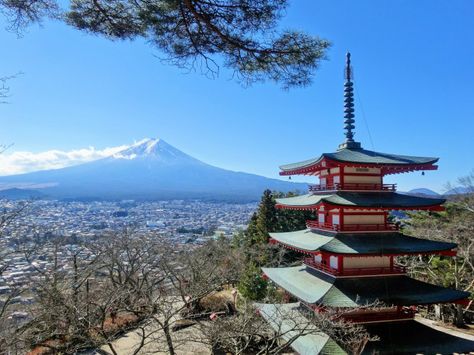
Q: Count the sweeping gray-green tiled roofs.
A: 5